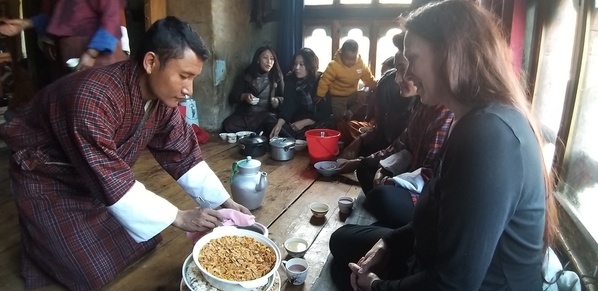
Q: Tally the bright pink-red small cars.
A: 0